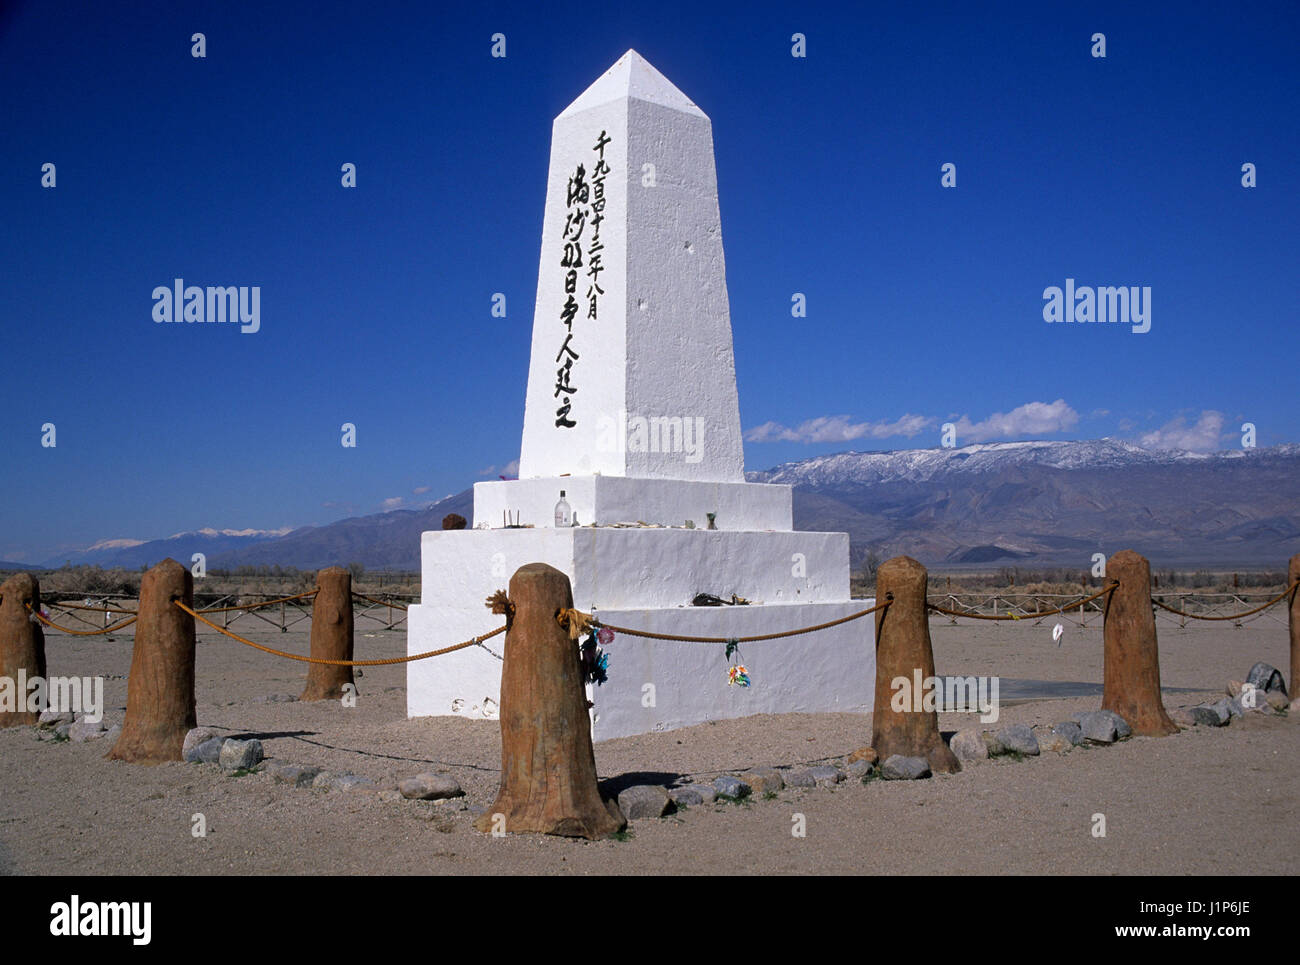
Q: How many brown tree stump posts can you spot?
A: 7